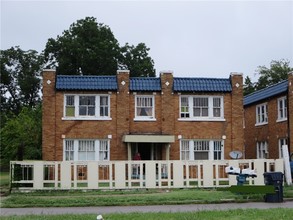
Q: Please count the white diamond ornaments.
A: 4